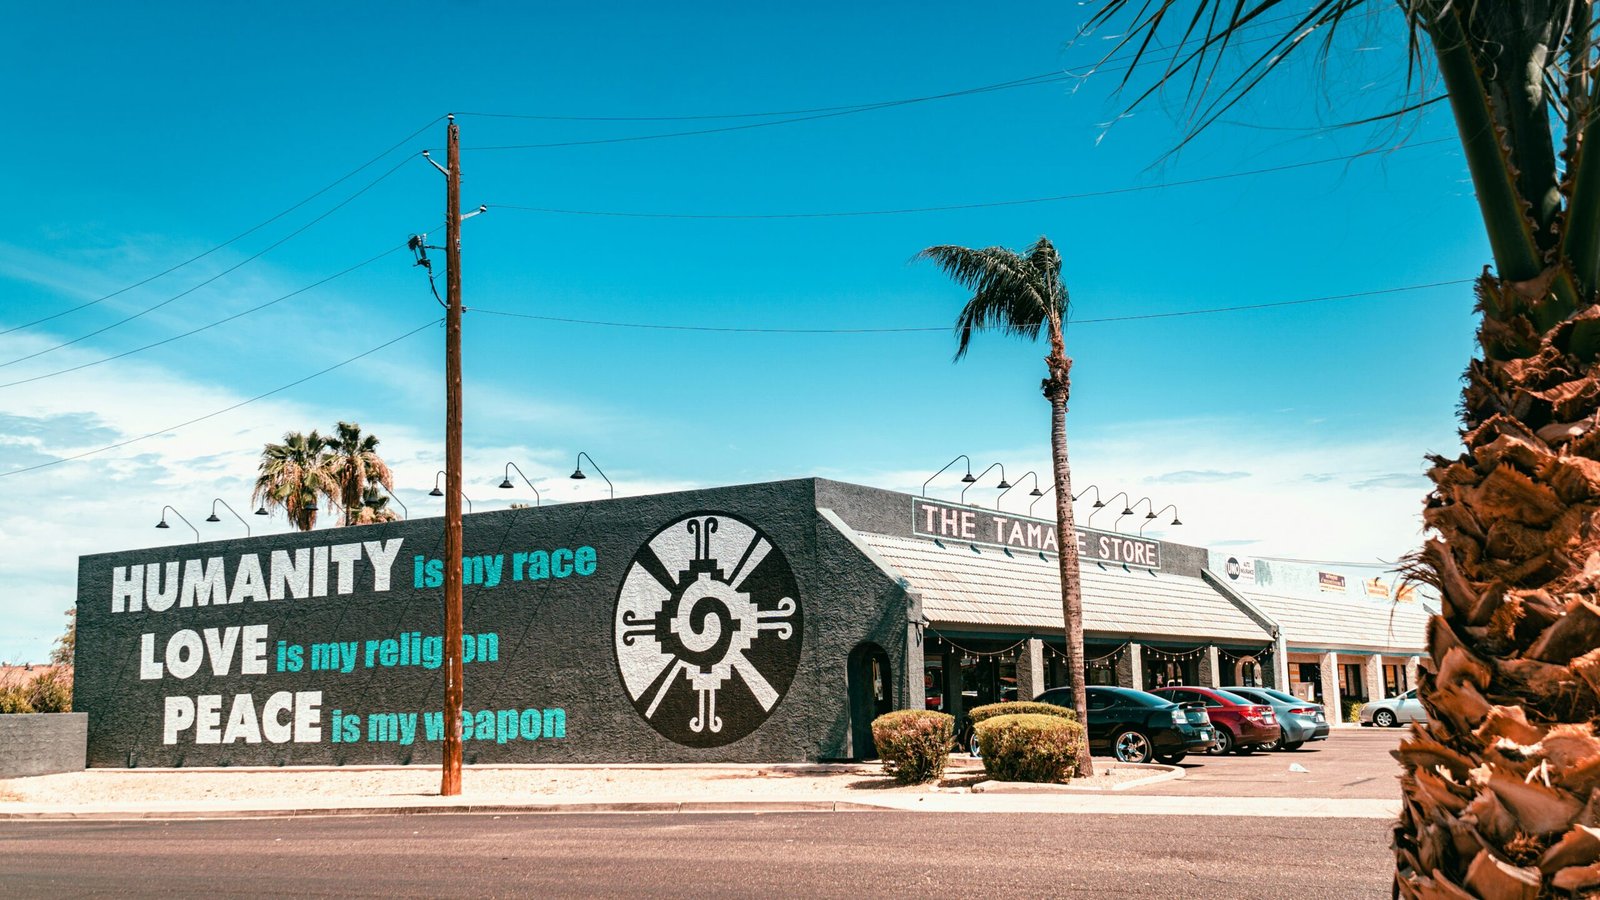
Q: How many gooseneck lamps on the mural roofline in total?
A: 8